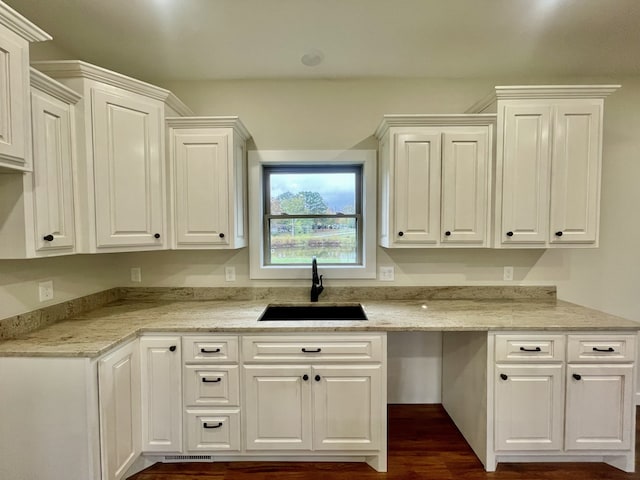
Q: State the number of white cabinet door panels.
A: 14